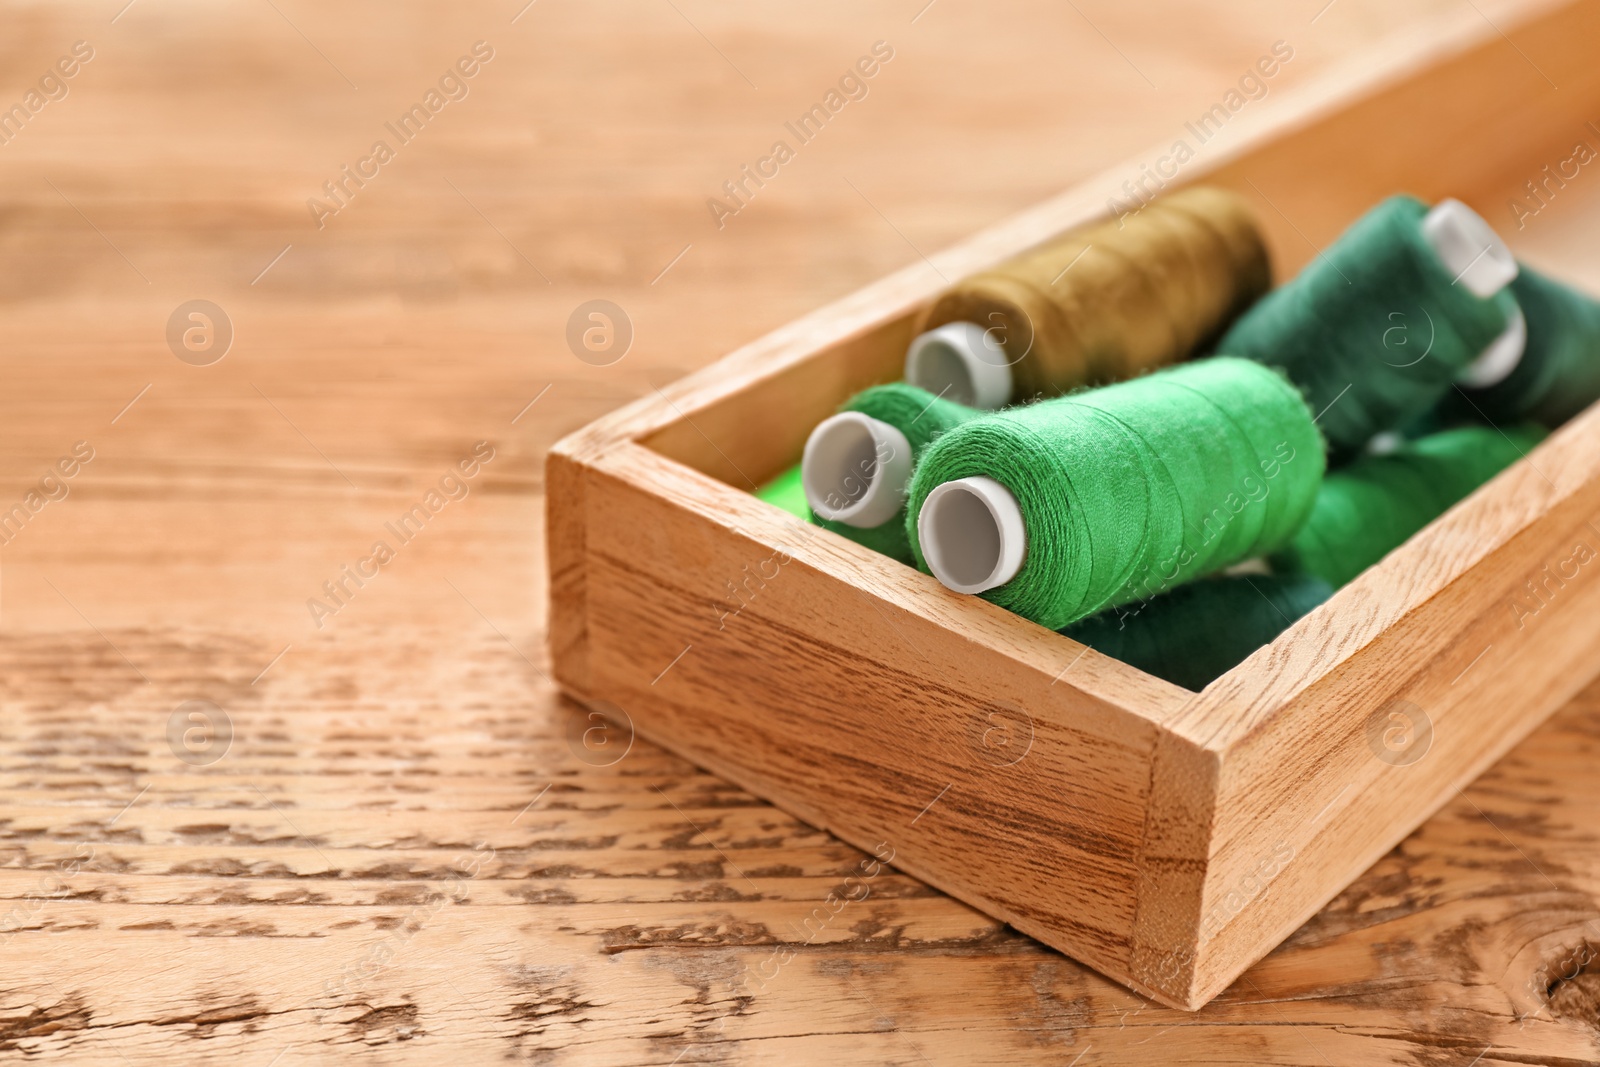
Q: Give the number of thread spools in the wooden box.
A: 8